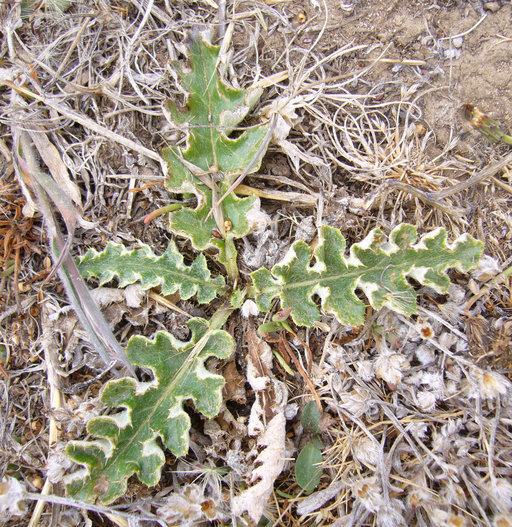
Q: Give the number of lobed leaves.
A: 4